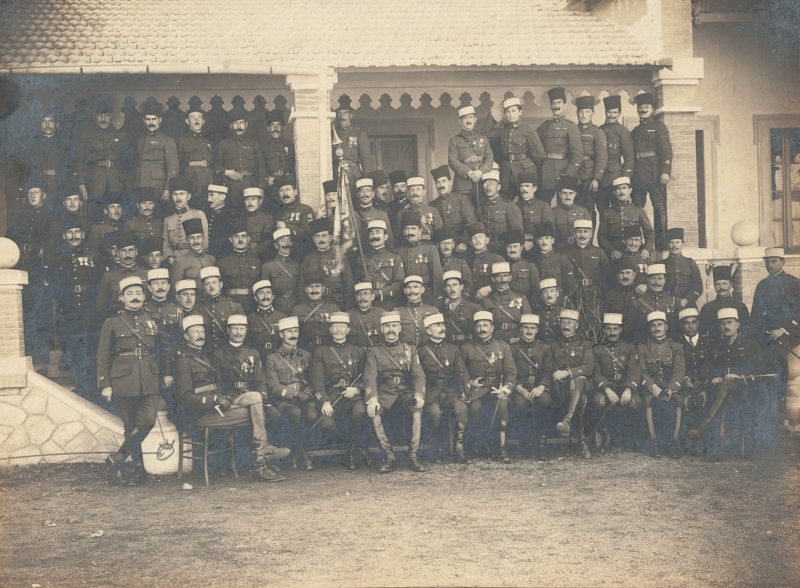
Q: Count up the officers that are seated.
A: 13